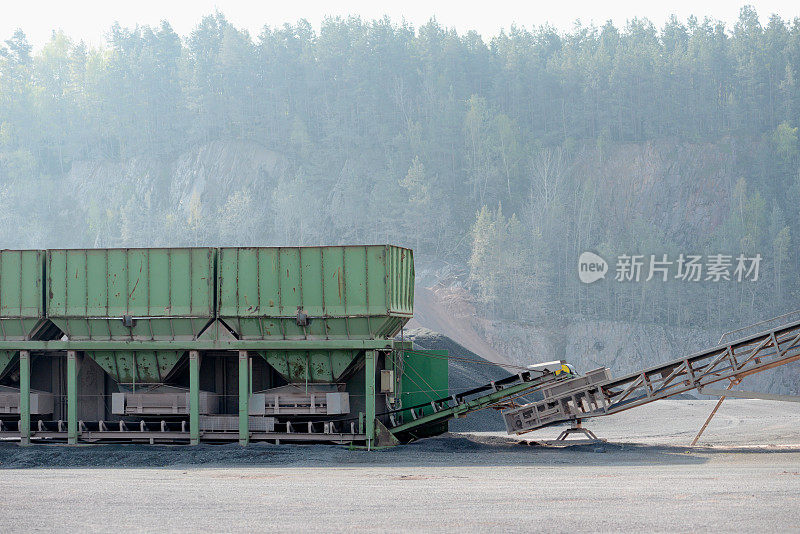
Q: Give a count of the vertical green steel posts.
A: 5